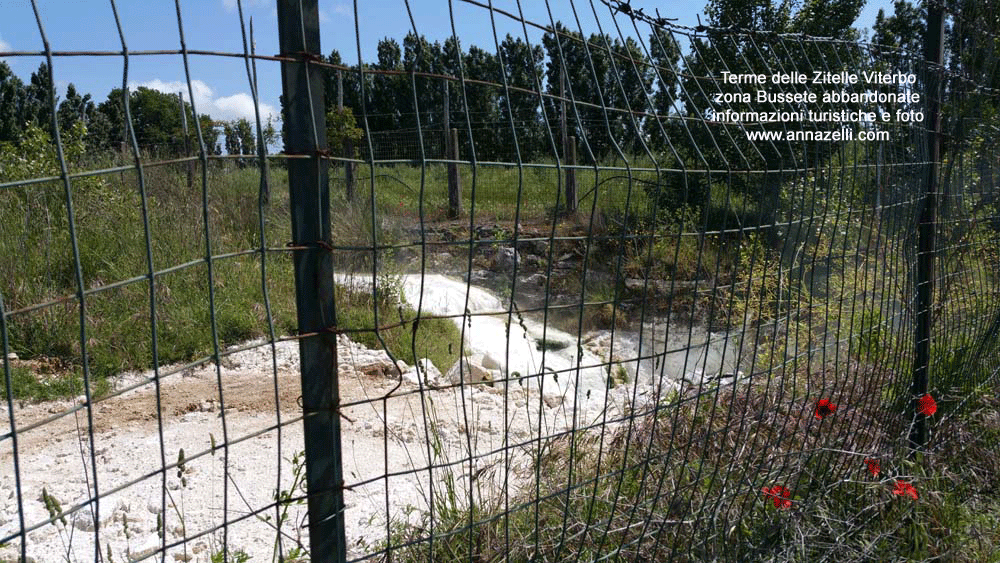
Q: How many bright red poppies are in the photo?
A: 5